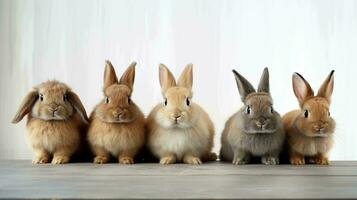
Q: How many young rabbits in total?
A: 5